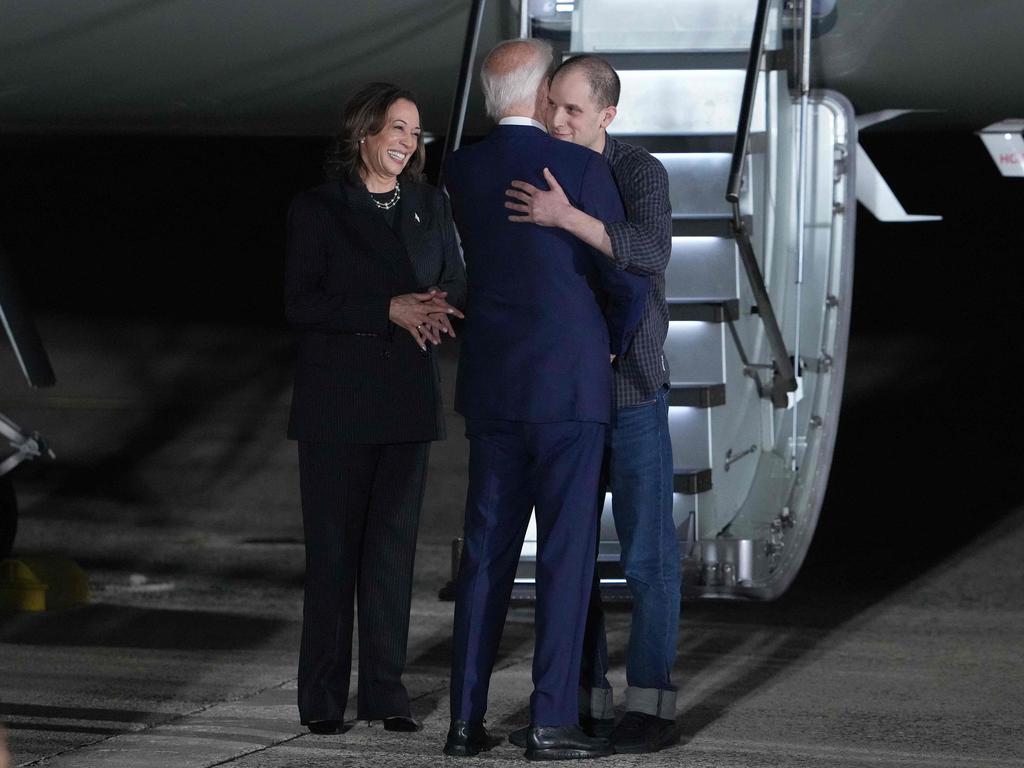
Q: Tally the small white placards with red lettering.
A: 1